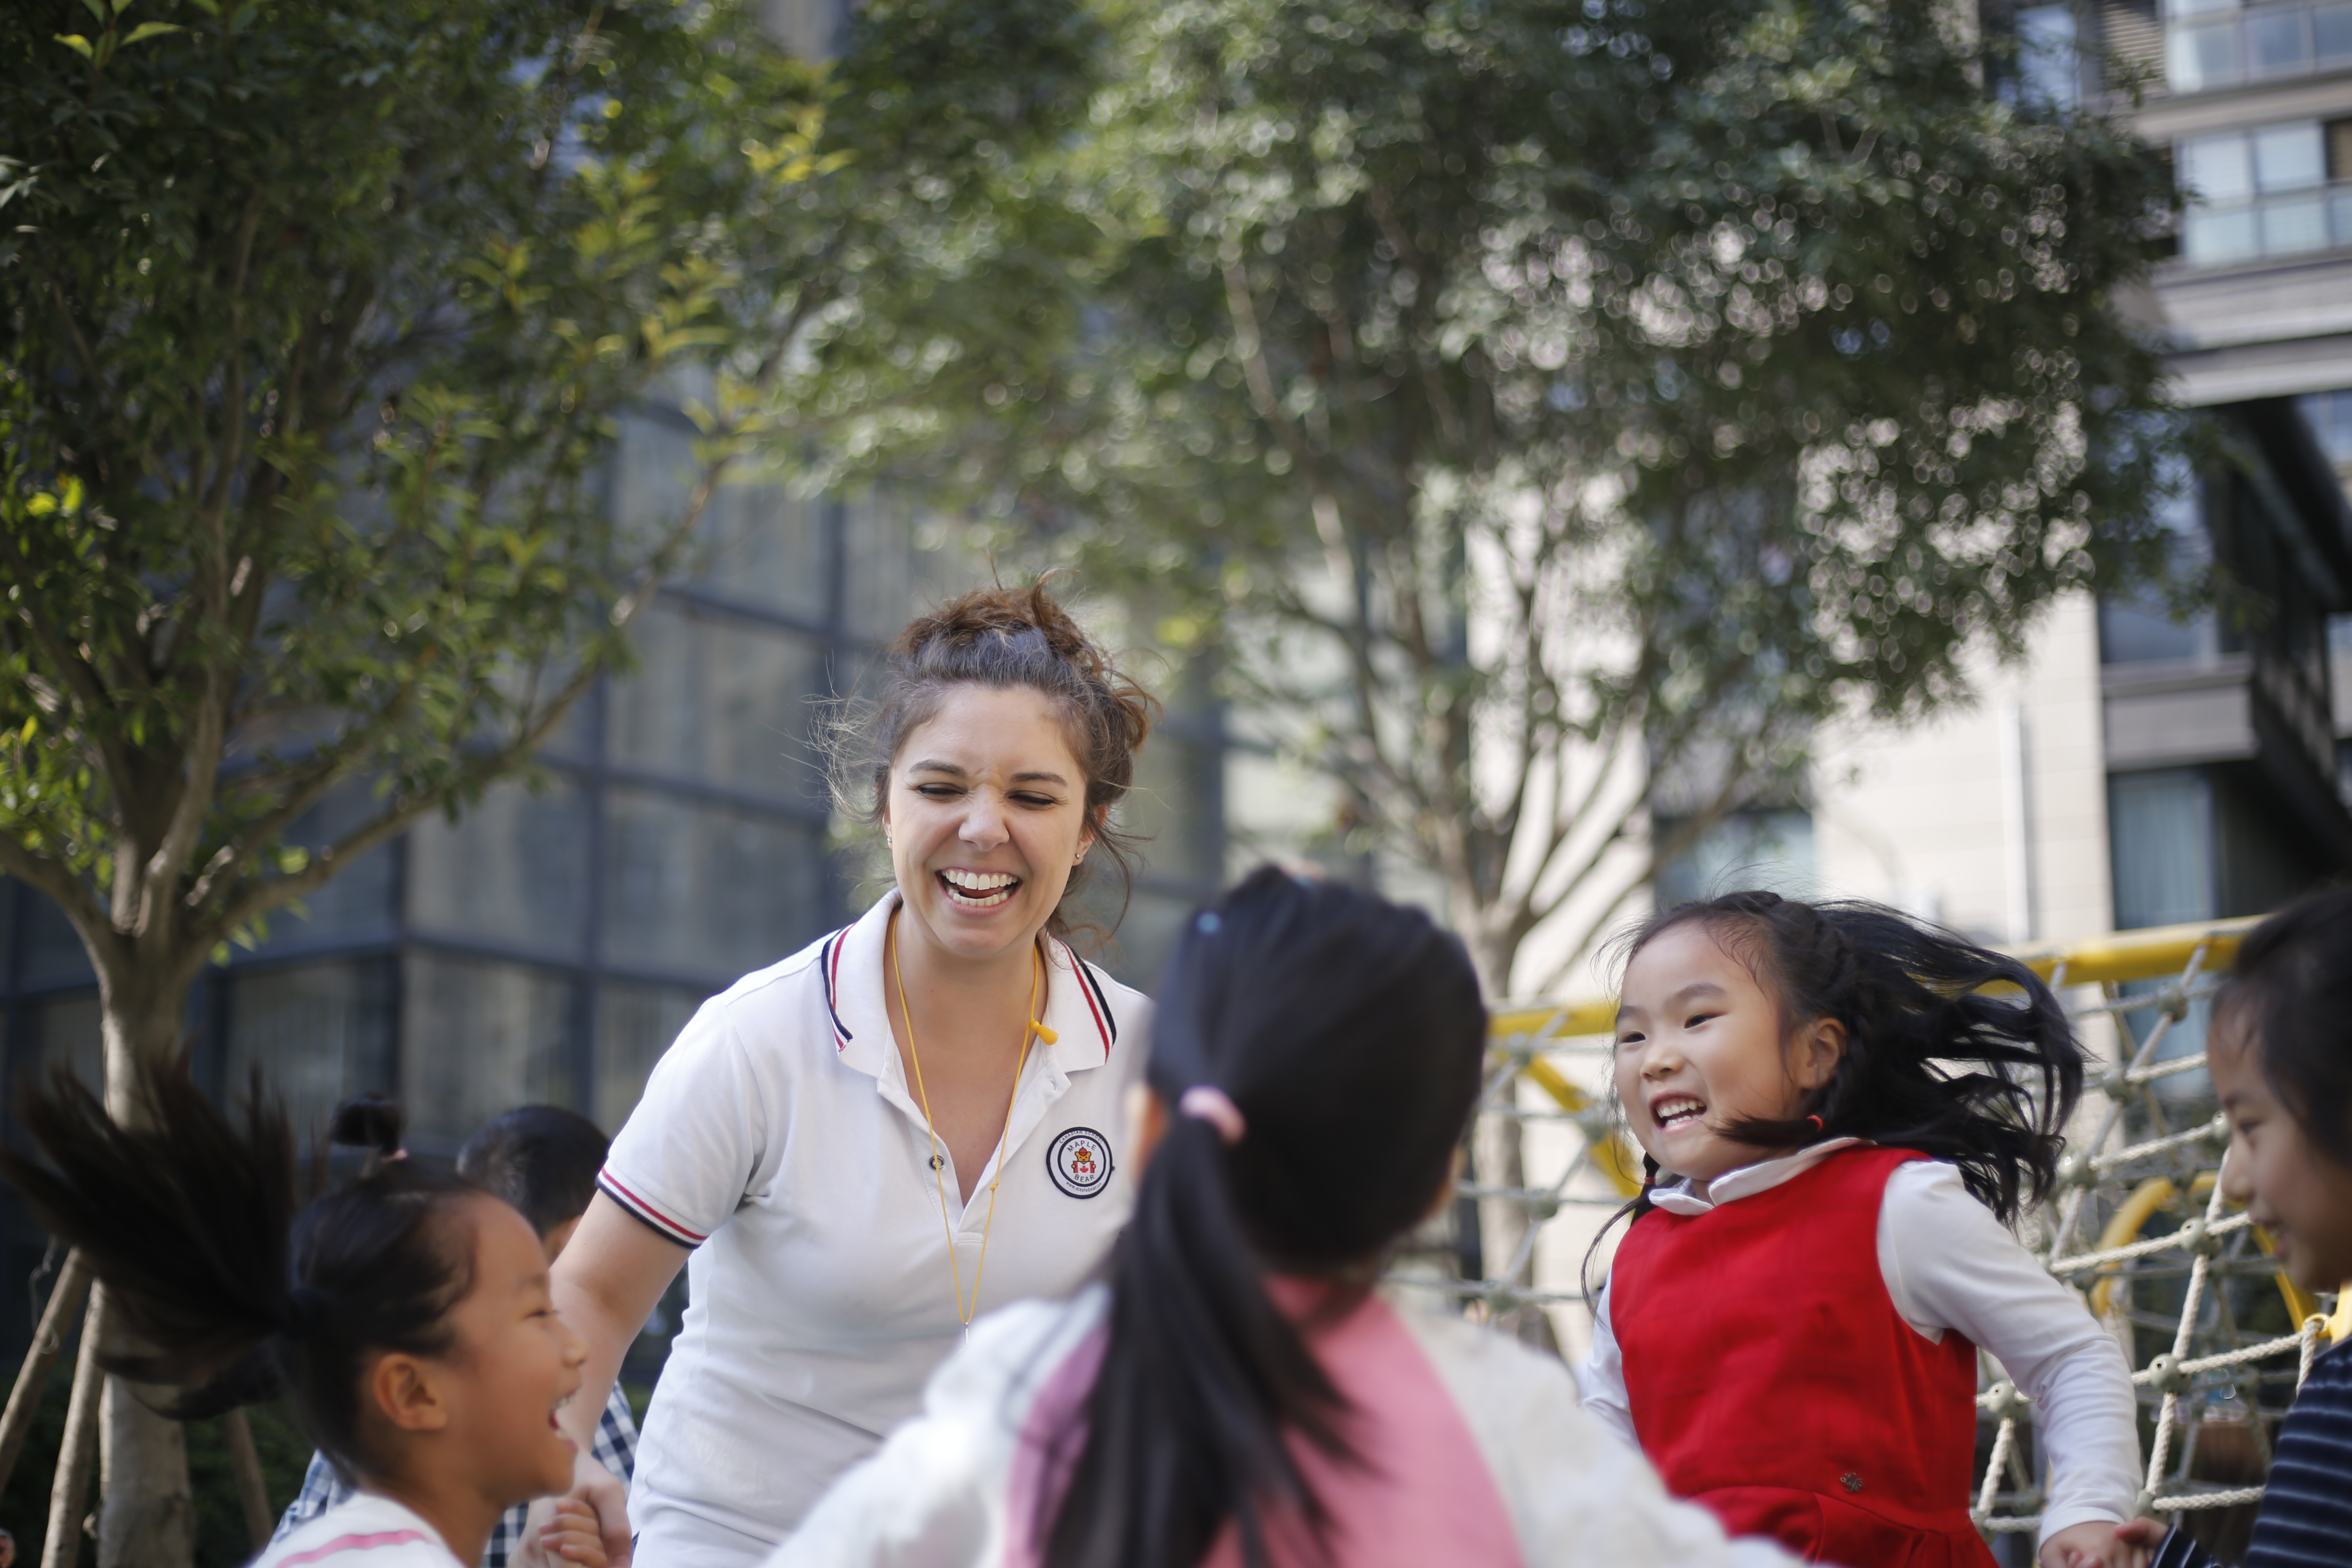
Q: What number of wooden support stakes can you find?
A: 3